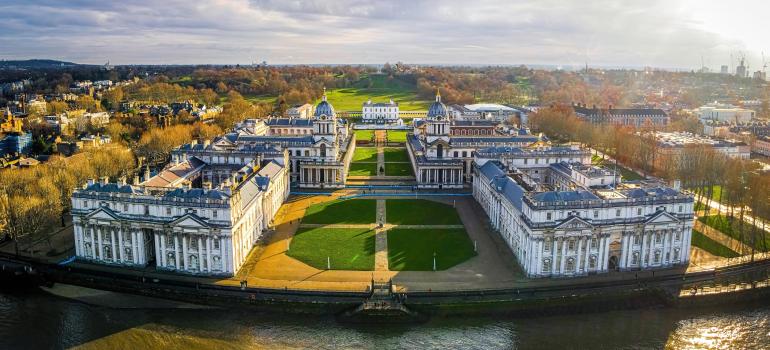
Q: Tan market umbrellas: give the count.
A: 0